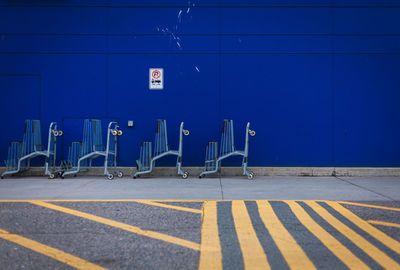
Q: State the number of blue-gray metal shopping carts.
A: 4